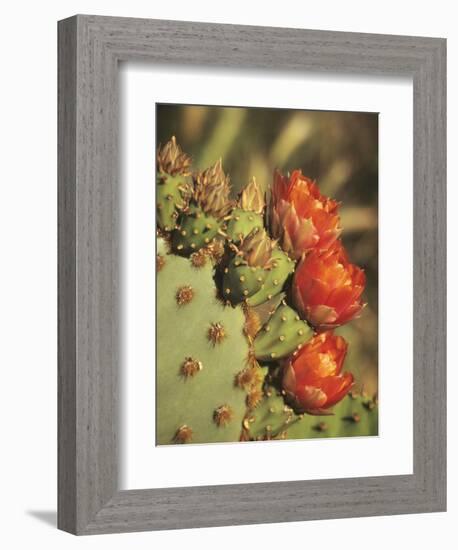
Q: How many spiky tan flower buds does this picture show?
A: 4